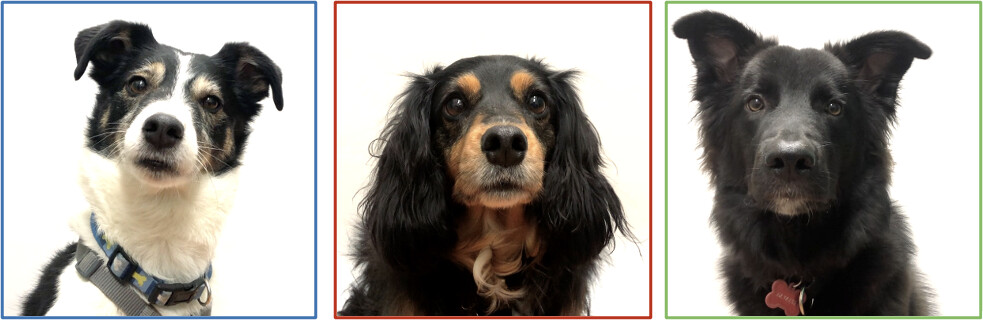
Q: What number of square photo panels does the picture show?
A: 3